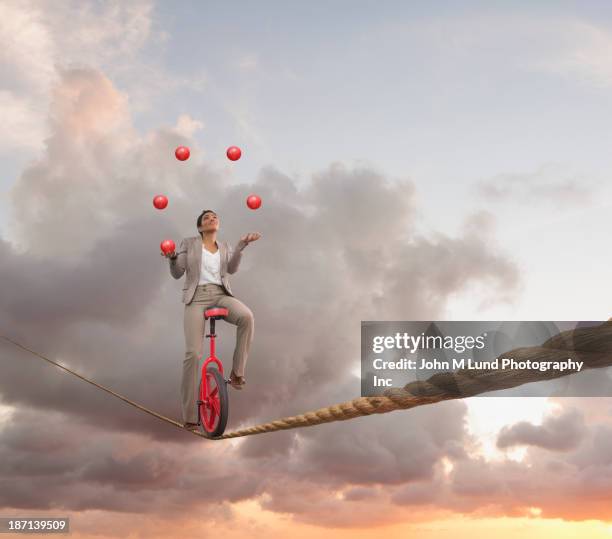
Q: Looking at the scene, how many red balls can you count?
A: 5